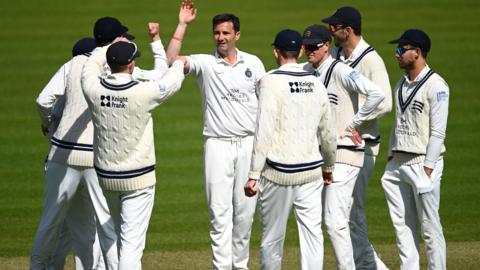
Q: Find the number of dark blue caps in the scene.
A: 7